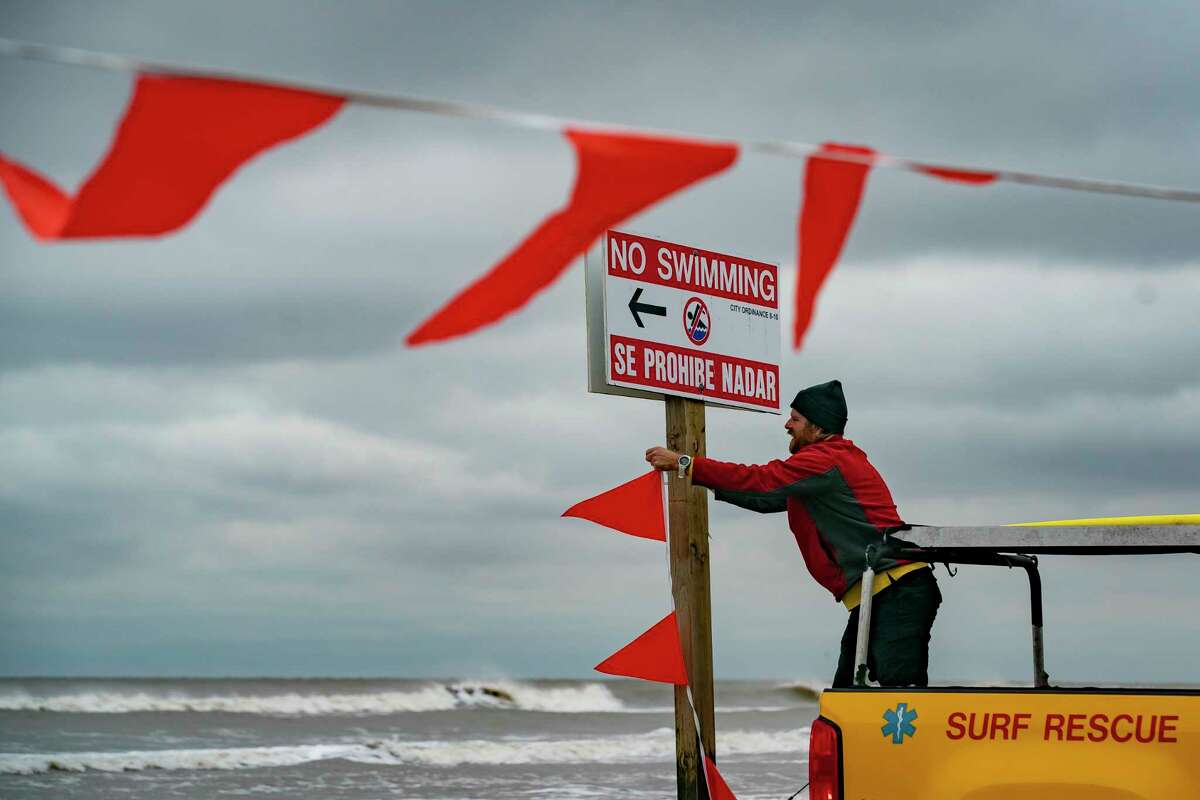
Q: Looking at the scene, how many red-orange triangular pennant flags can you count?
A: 7